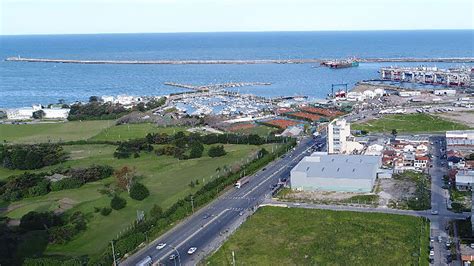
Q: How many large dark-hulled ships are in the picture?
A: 1